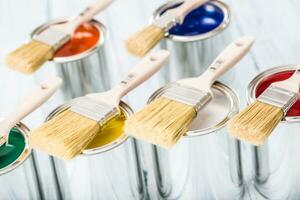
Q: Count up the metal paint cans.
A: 6